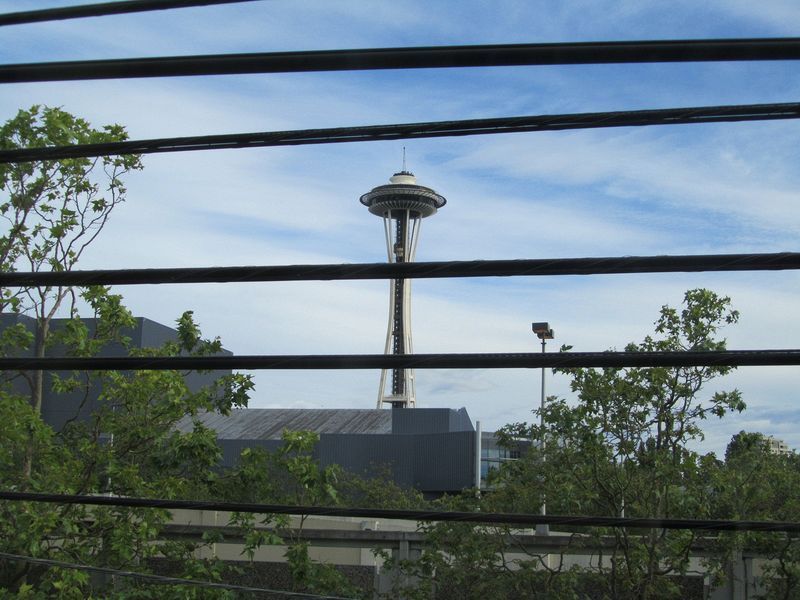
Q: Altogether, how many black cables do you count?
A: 7